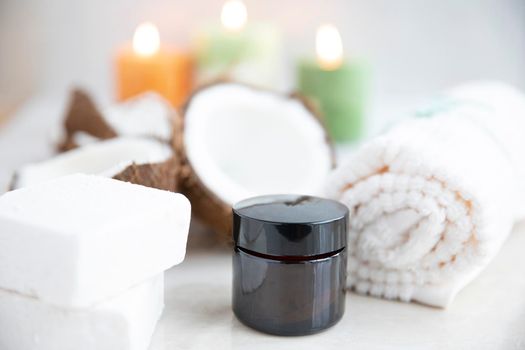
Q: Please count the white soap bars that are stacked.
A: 2